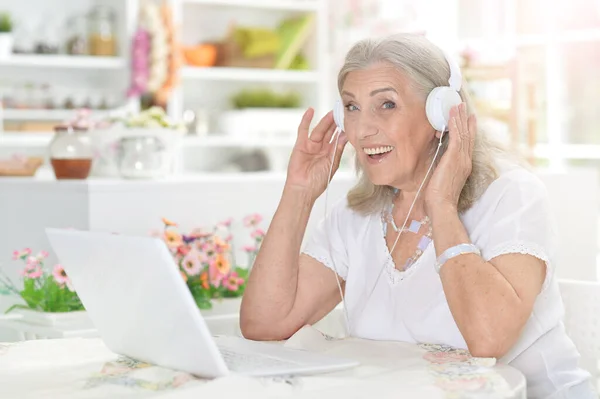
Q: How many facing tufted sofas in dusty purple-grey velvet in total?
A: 0